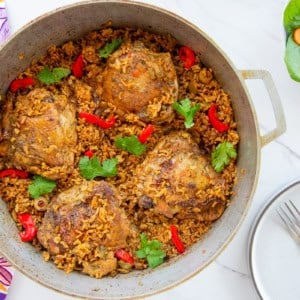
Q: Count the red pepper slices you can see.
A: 11